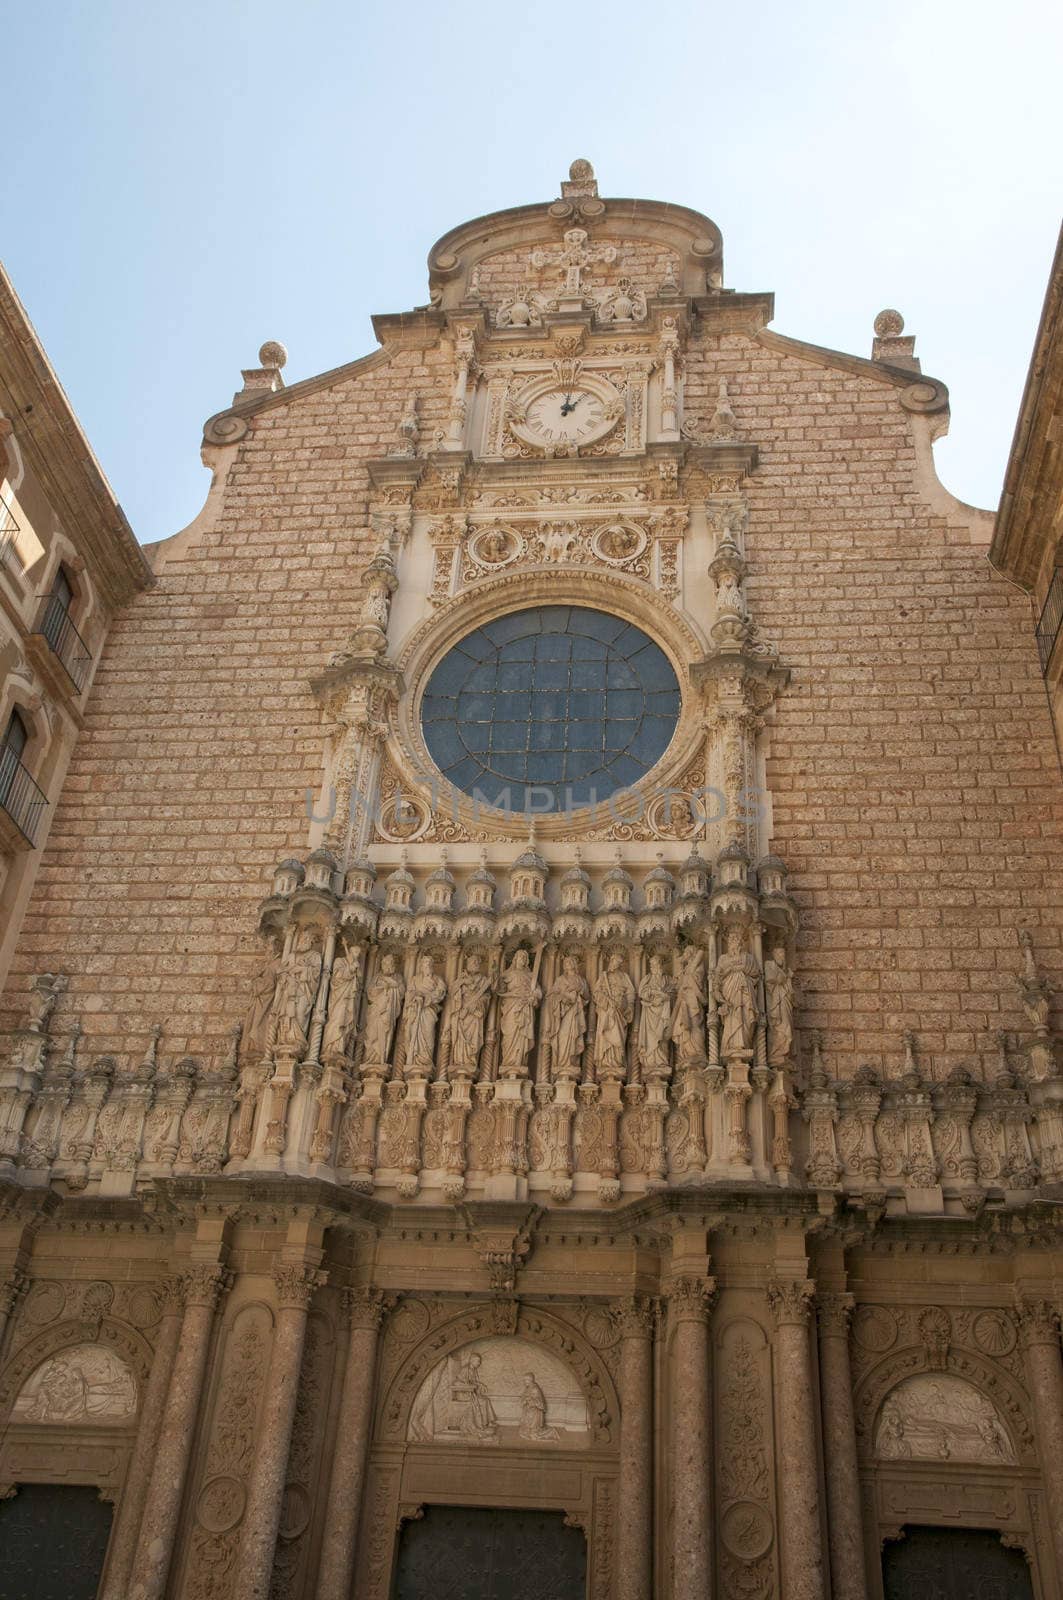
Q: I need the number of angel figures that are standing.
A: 13